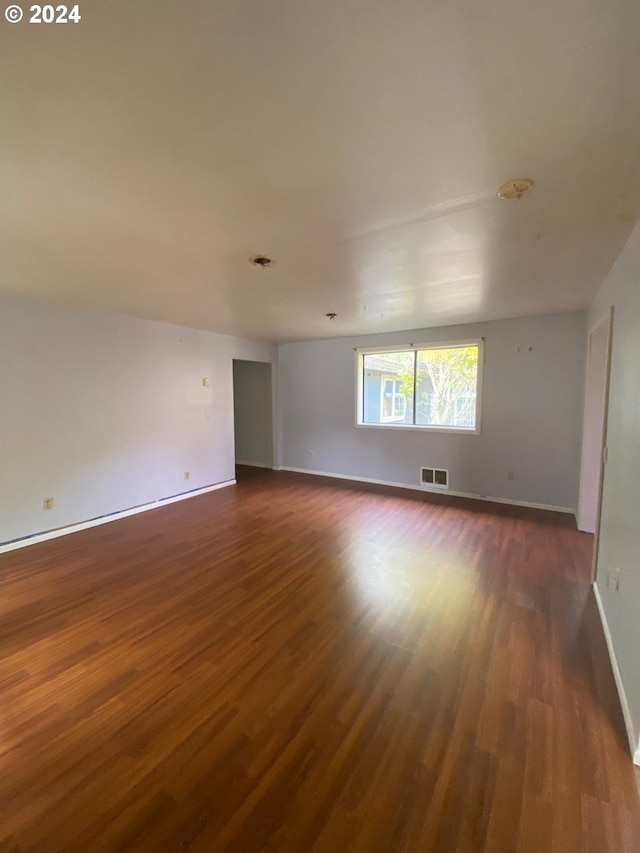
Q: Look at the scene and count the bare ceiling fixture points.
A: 3